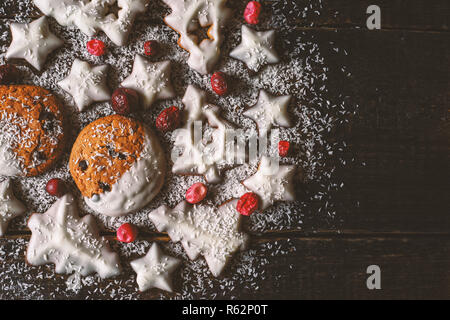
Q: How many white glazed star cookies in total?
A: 8